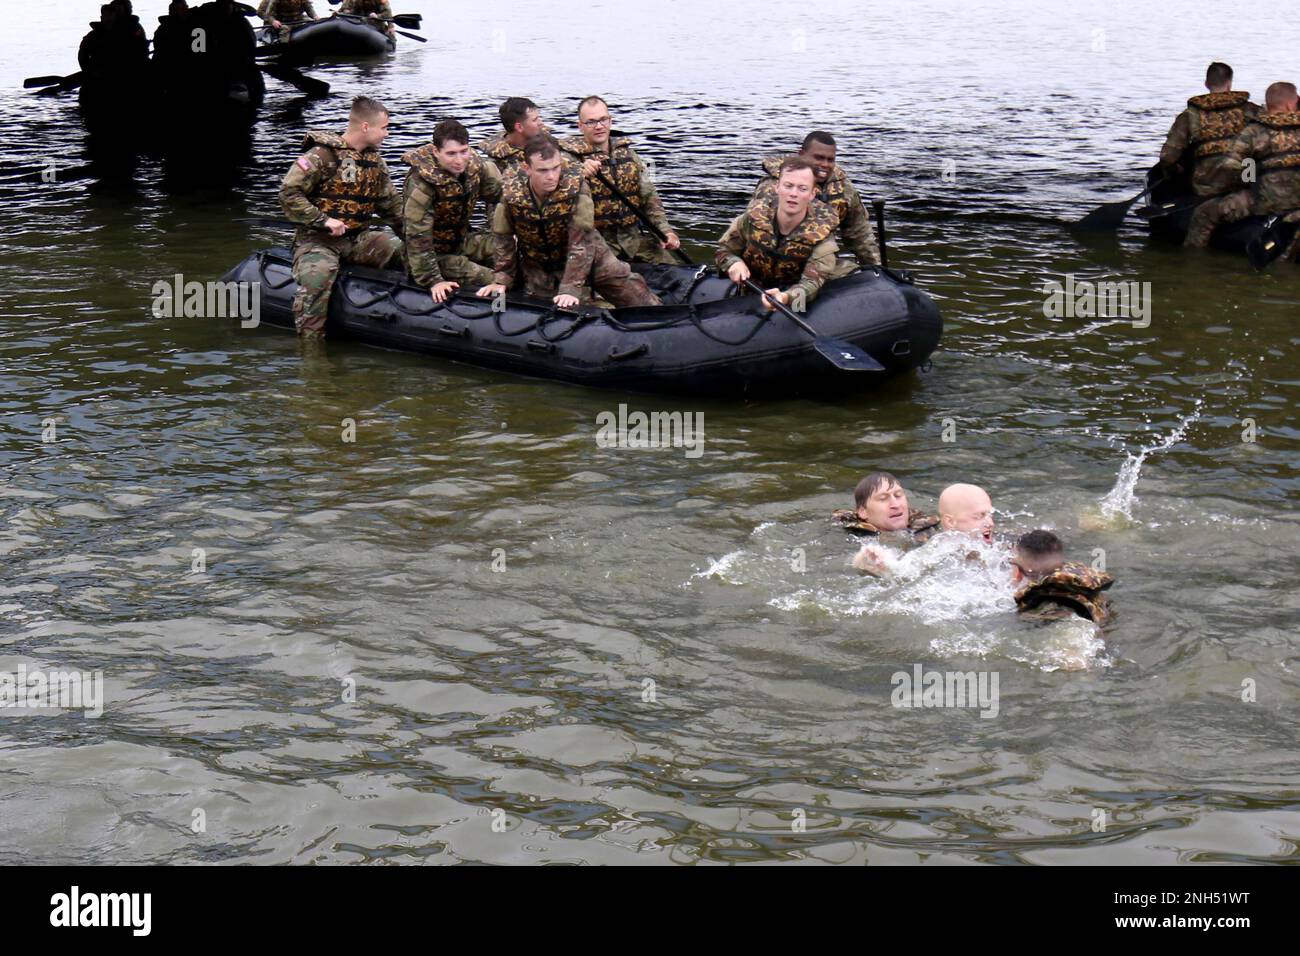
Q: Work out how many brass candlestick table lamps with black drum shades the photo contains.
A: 0